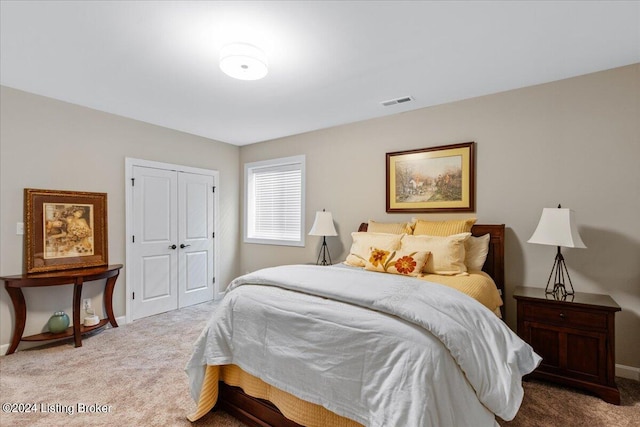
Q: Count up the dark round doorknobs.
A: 2